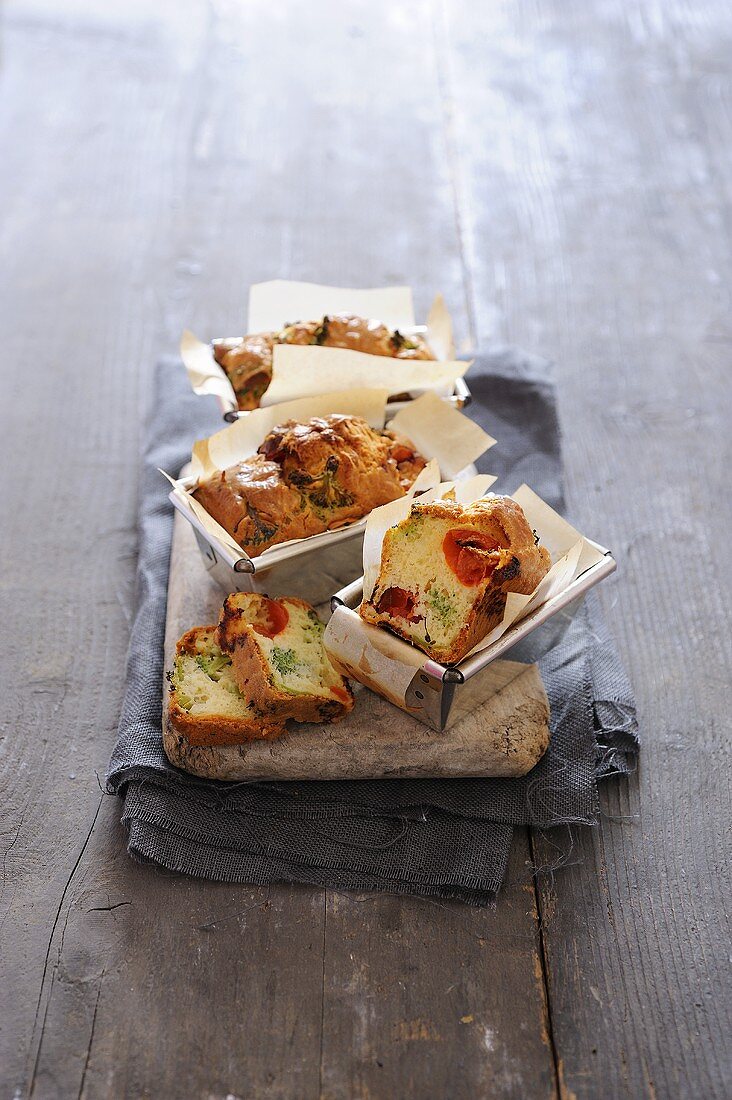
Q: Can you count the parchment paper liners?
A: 3